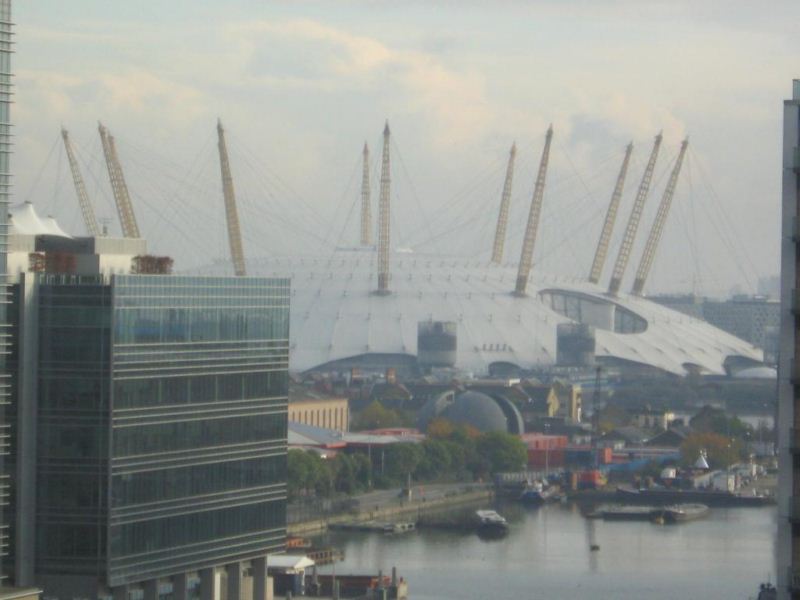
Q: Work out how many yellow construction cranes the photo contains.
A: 11